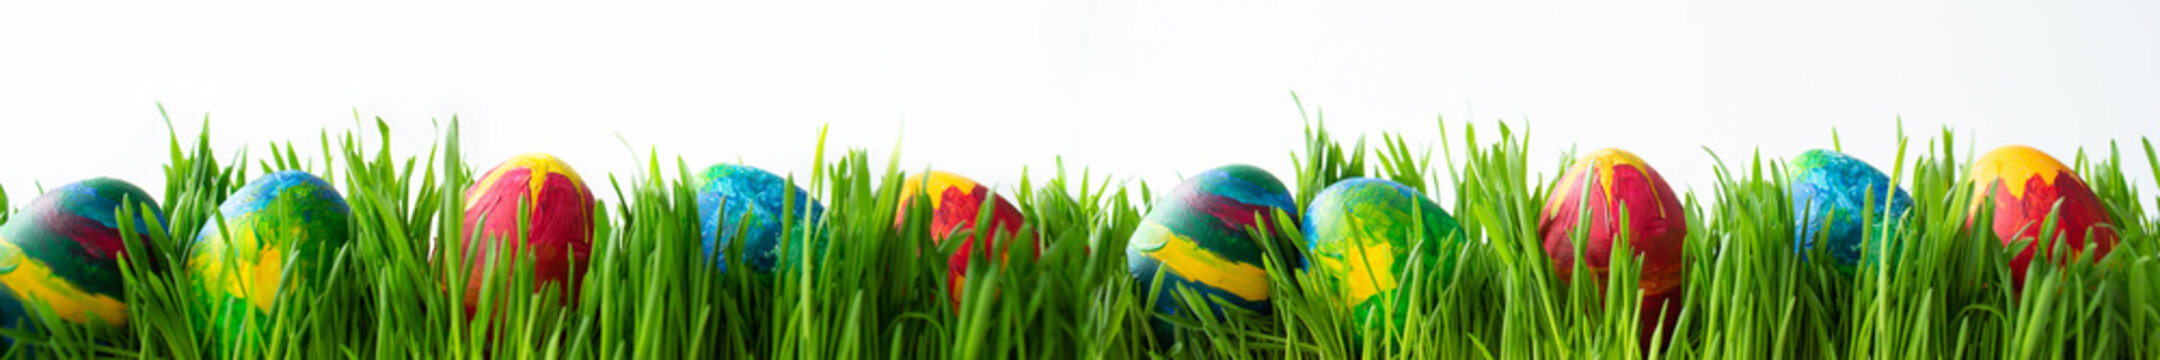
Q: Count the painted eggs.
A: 10